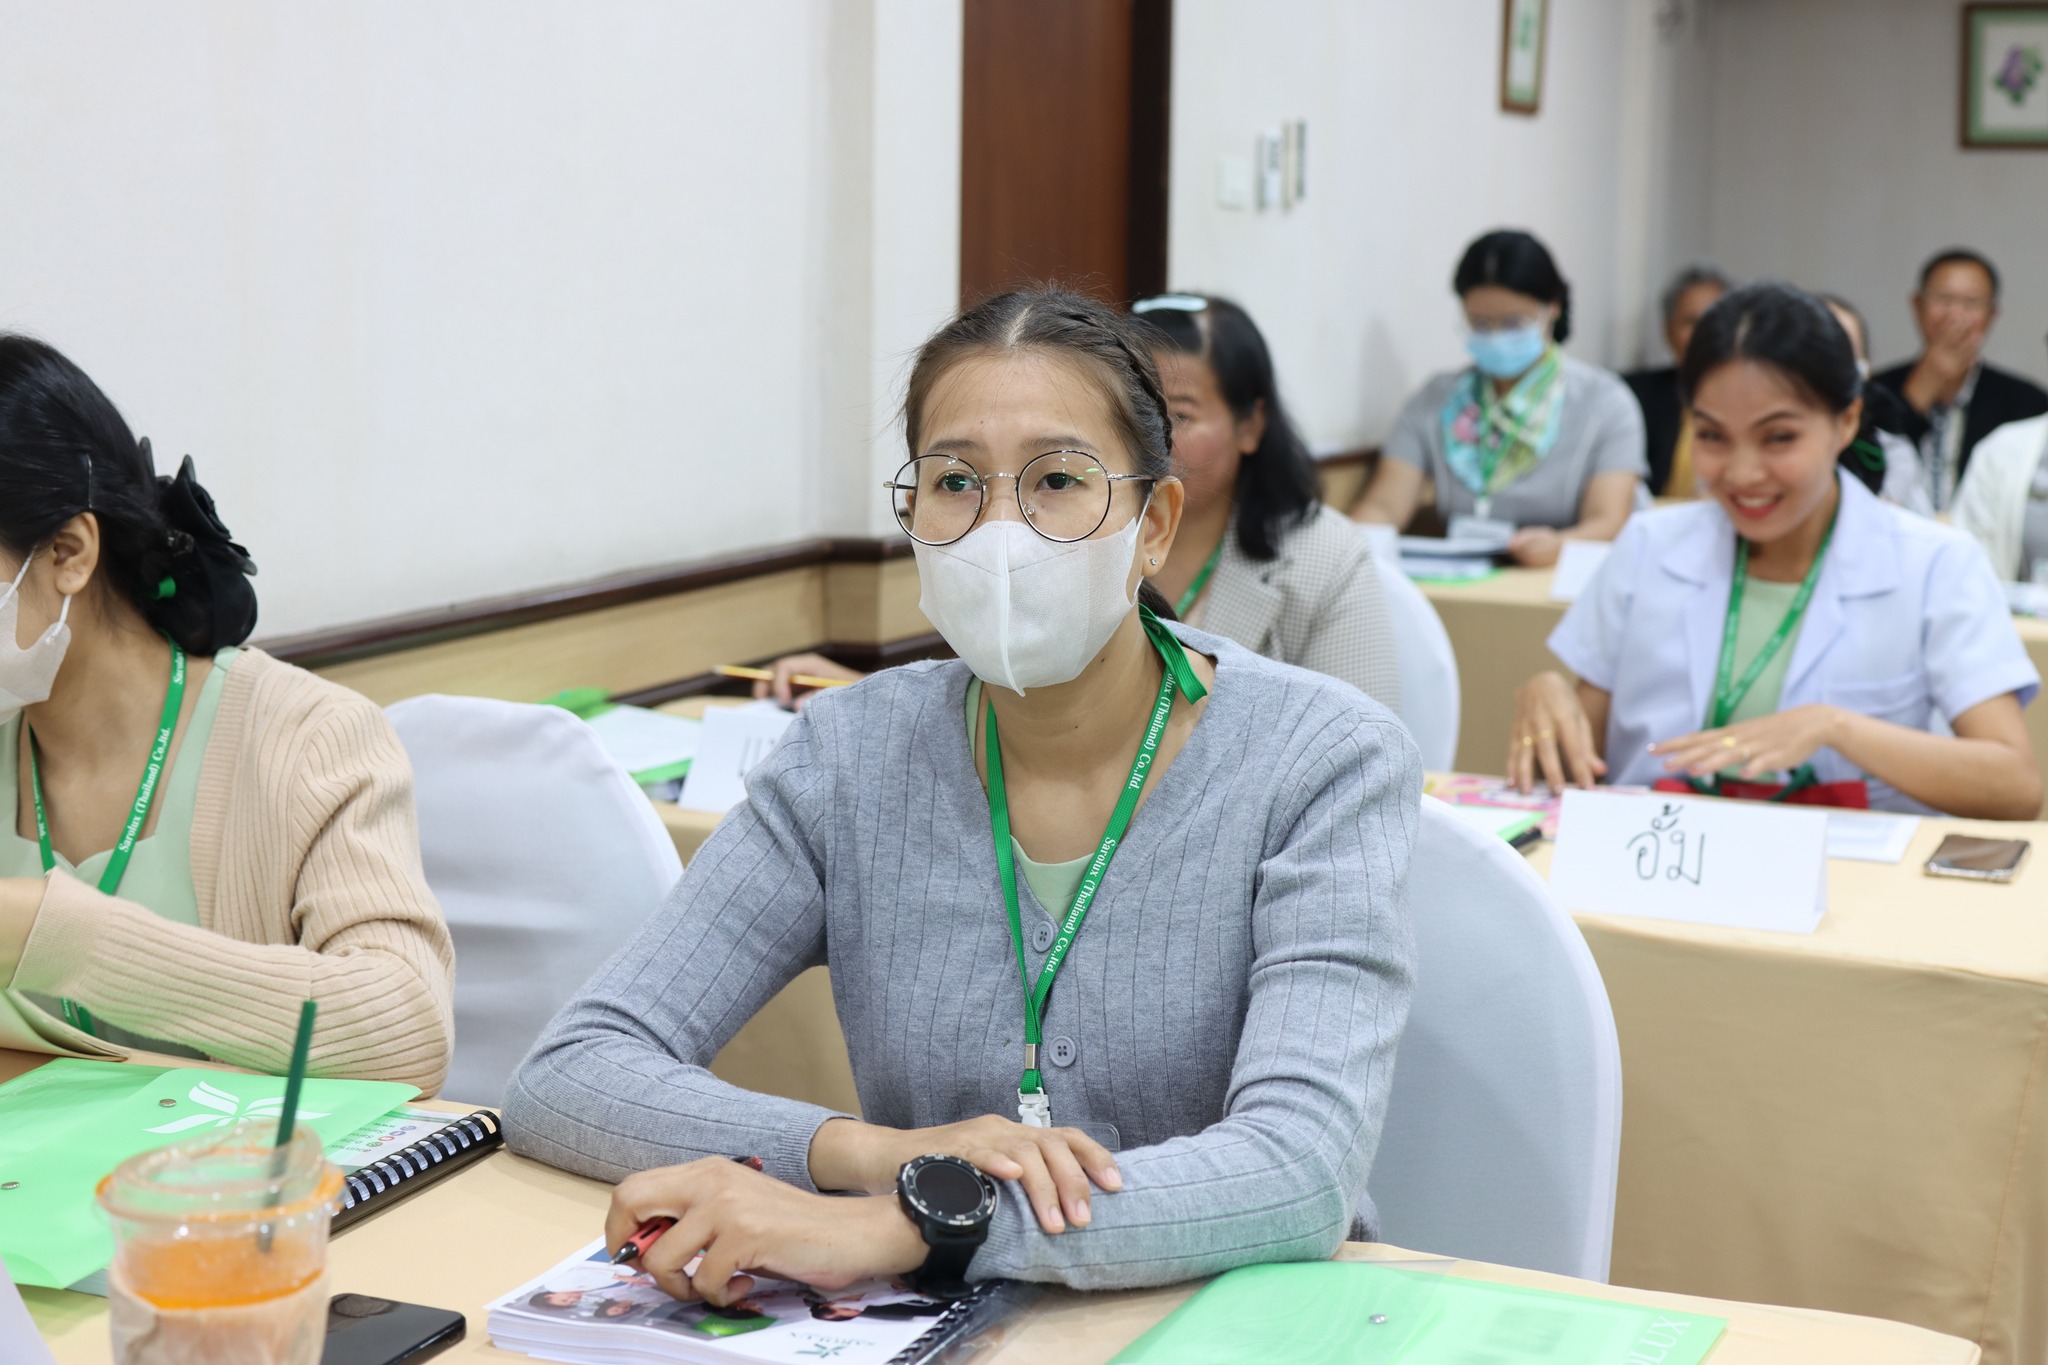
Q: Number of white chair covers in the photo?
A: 3